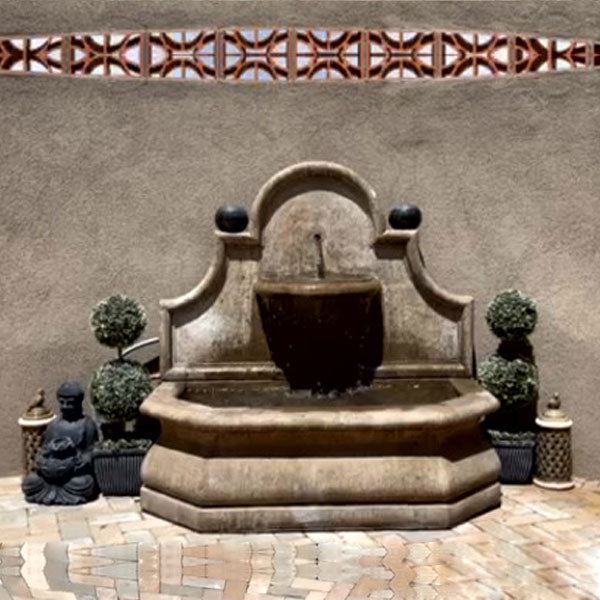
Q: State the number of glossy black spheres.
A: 2